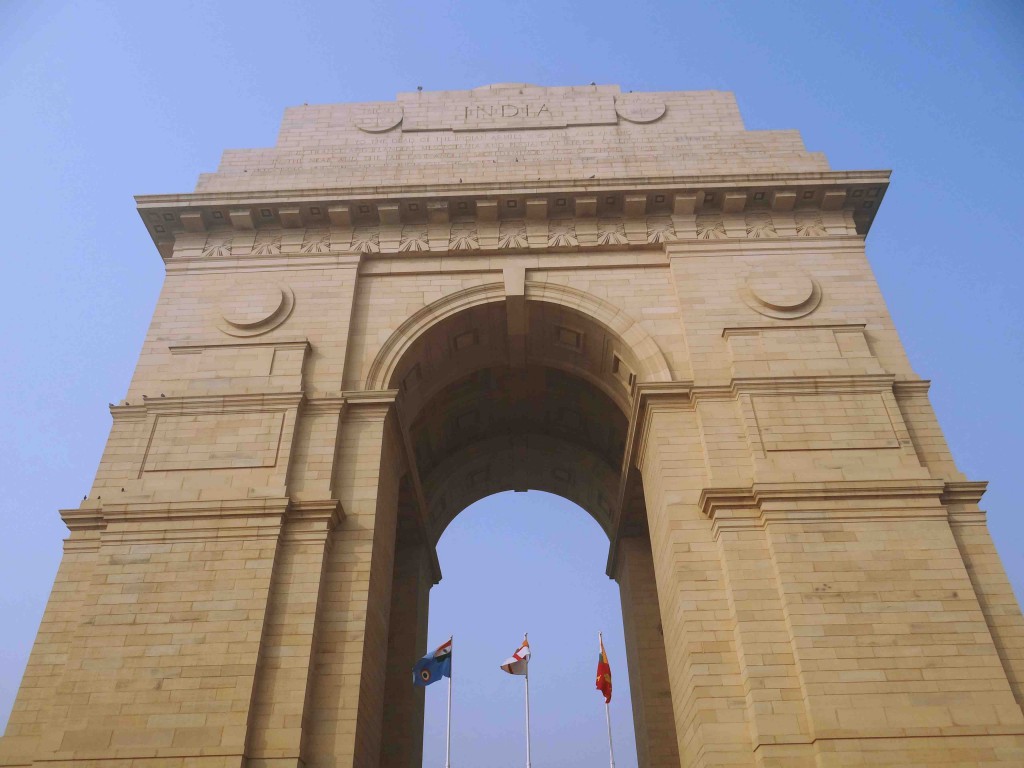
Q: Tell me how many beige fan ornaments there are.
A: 13